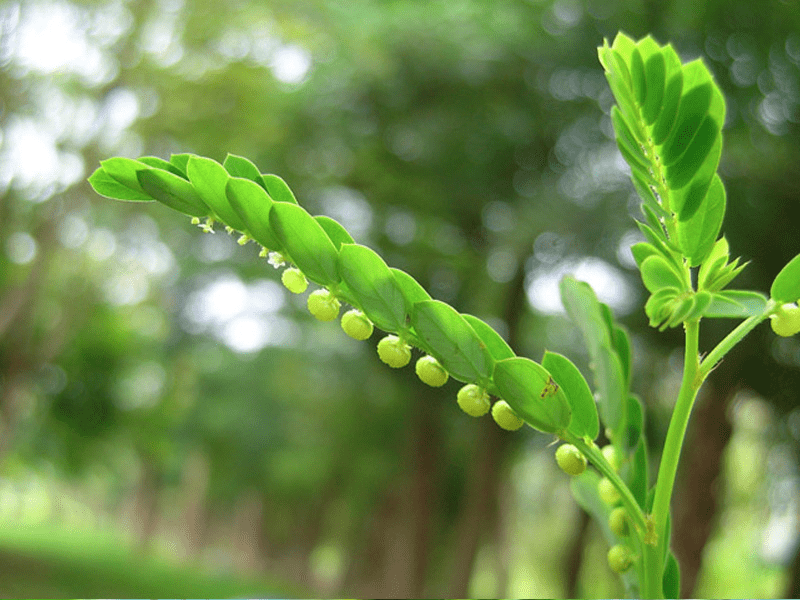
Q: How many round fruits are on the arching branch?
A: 8